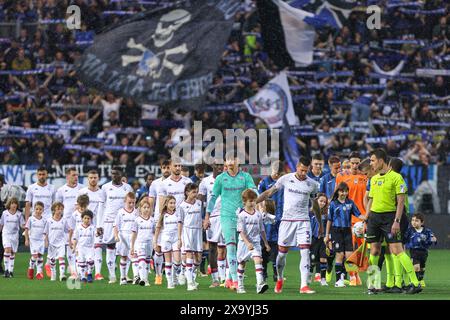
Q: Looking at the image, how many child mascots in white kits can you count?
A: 10